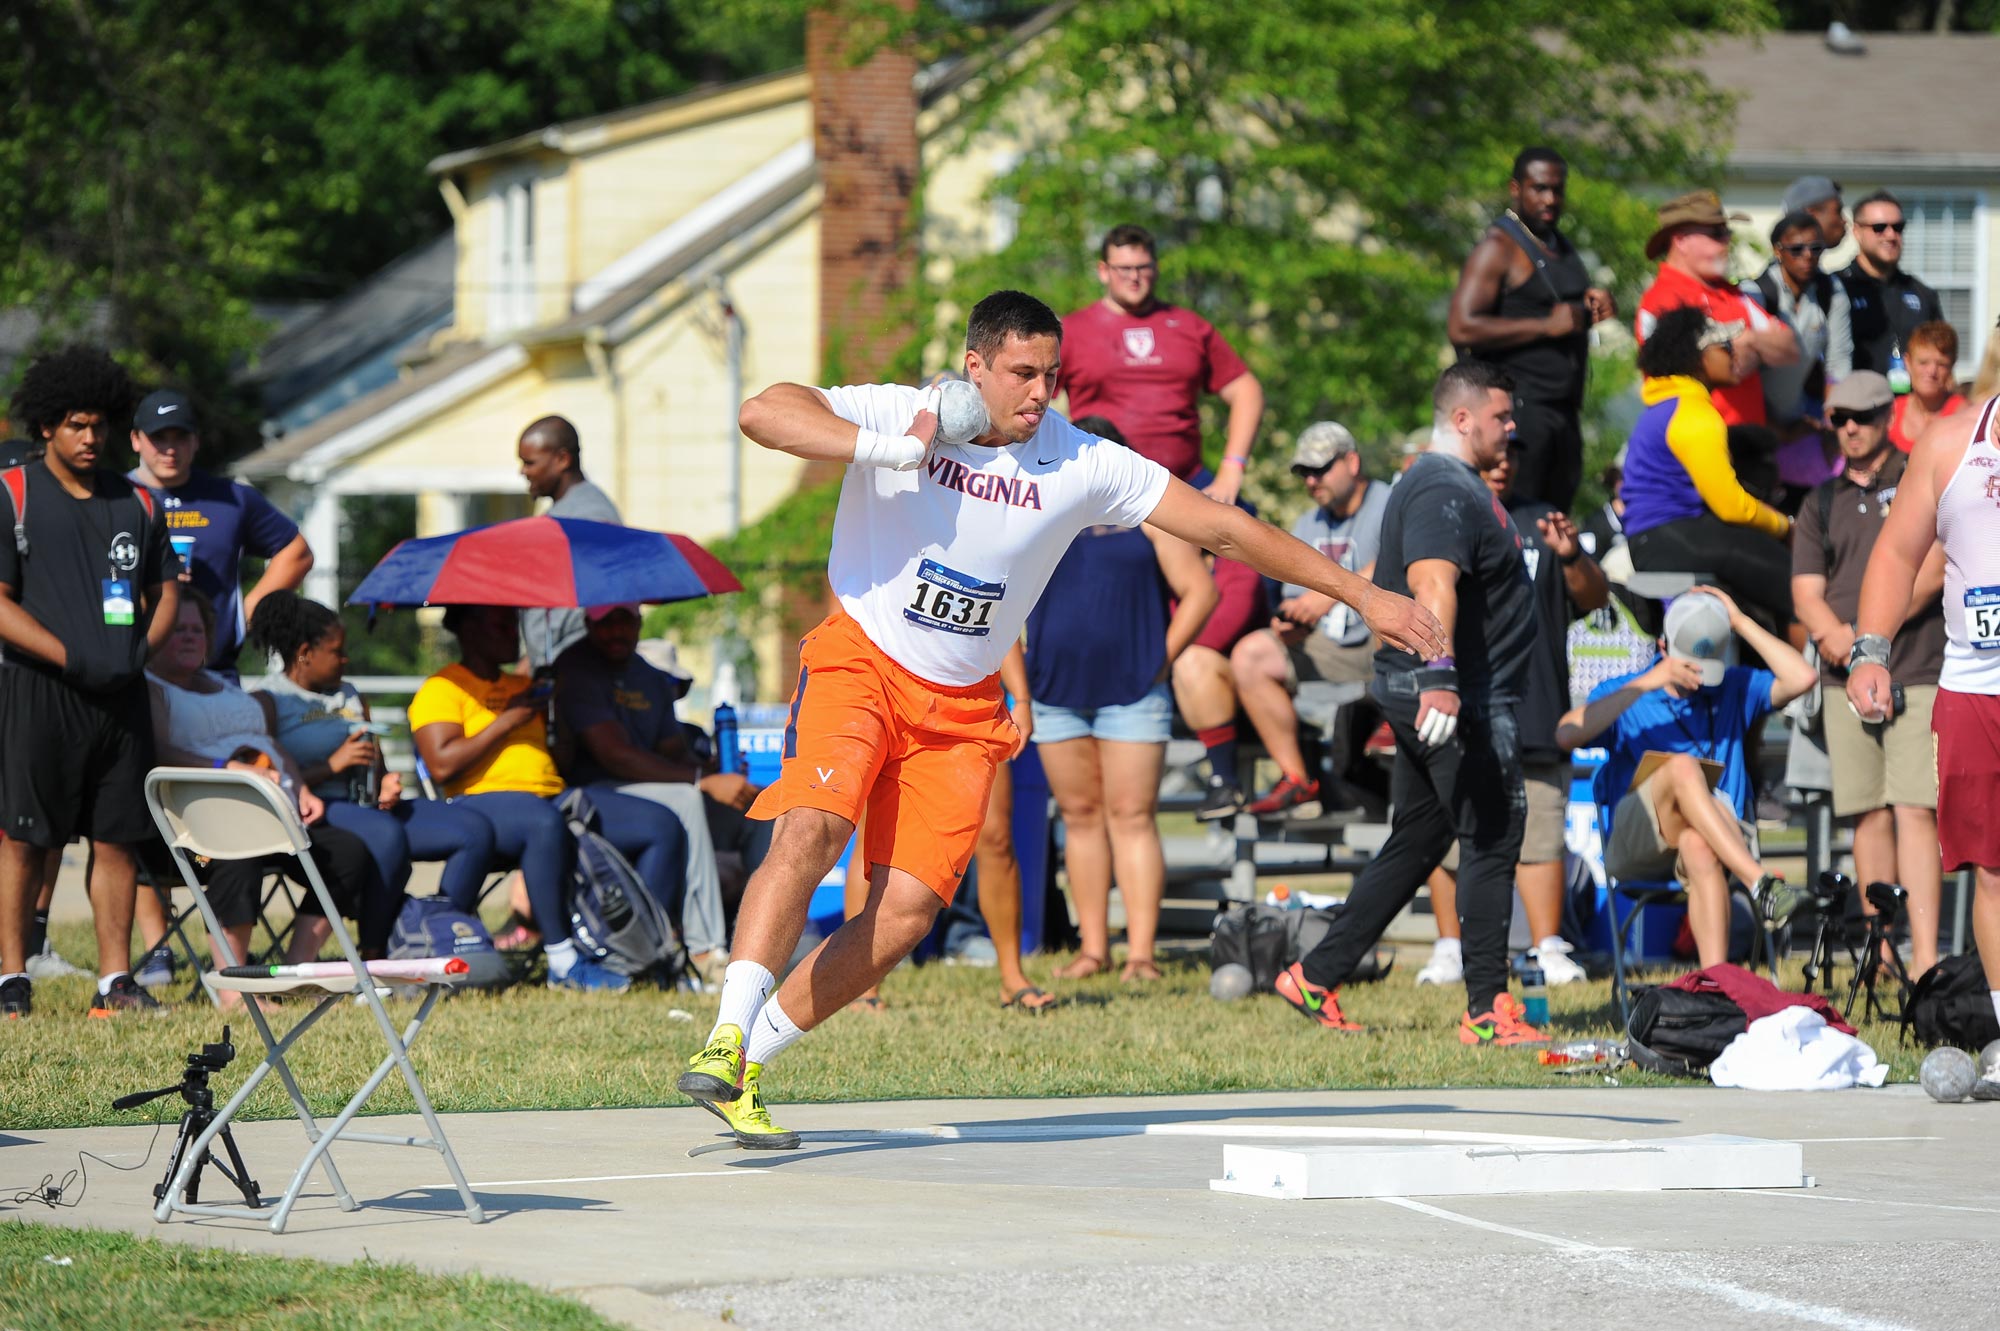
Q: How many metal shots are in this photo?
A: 4